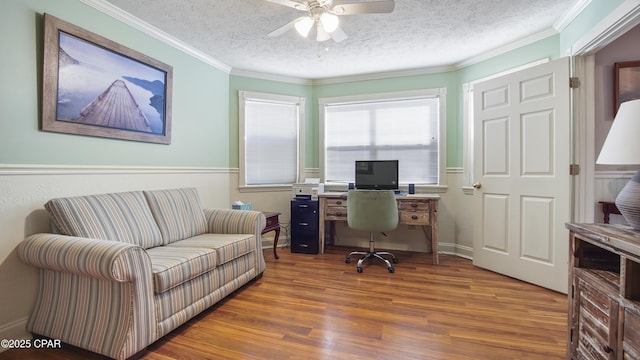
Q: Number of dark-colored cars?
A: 0